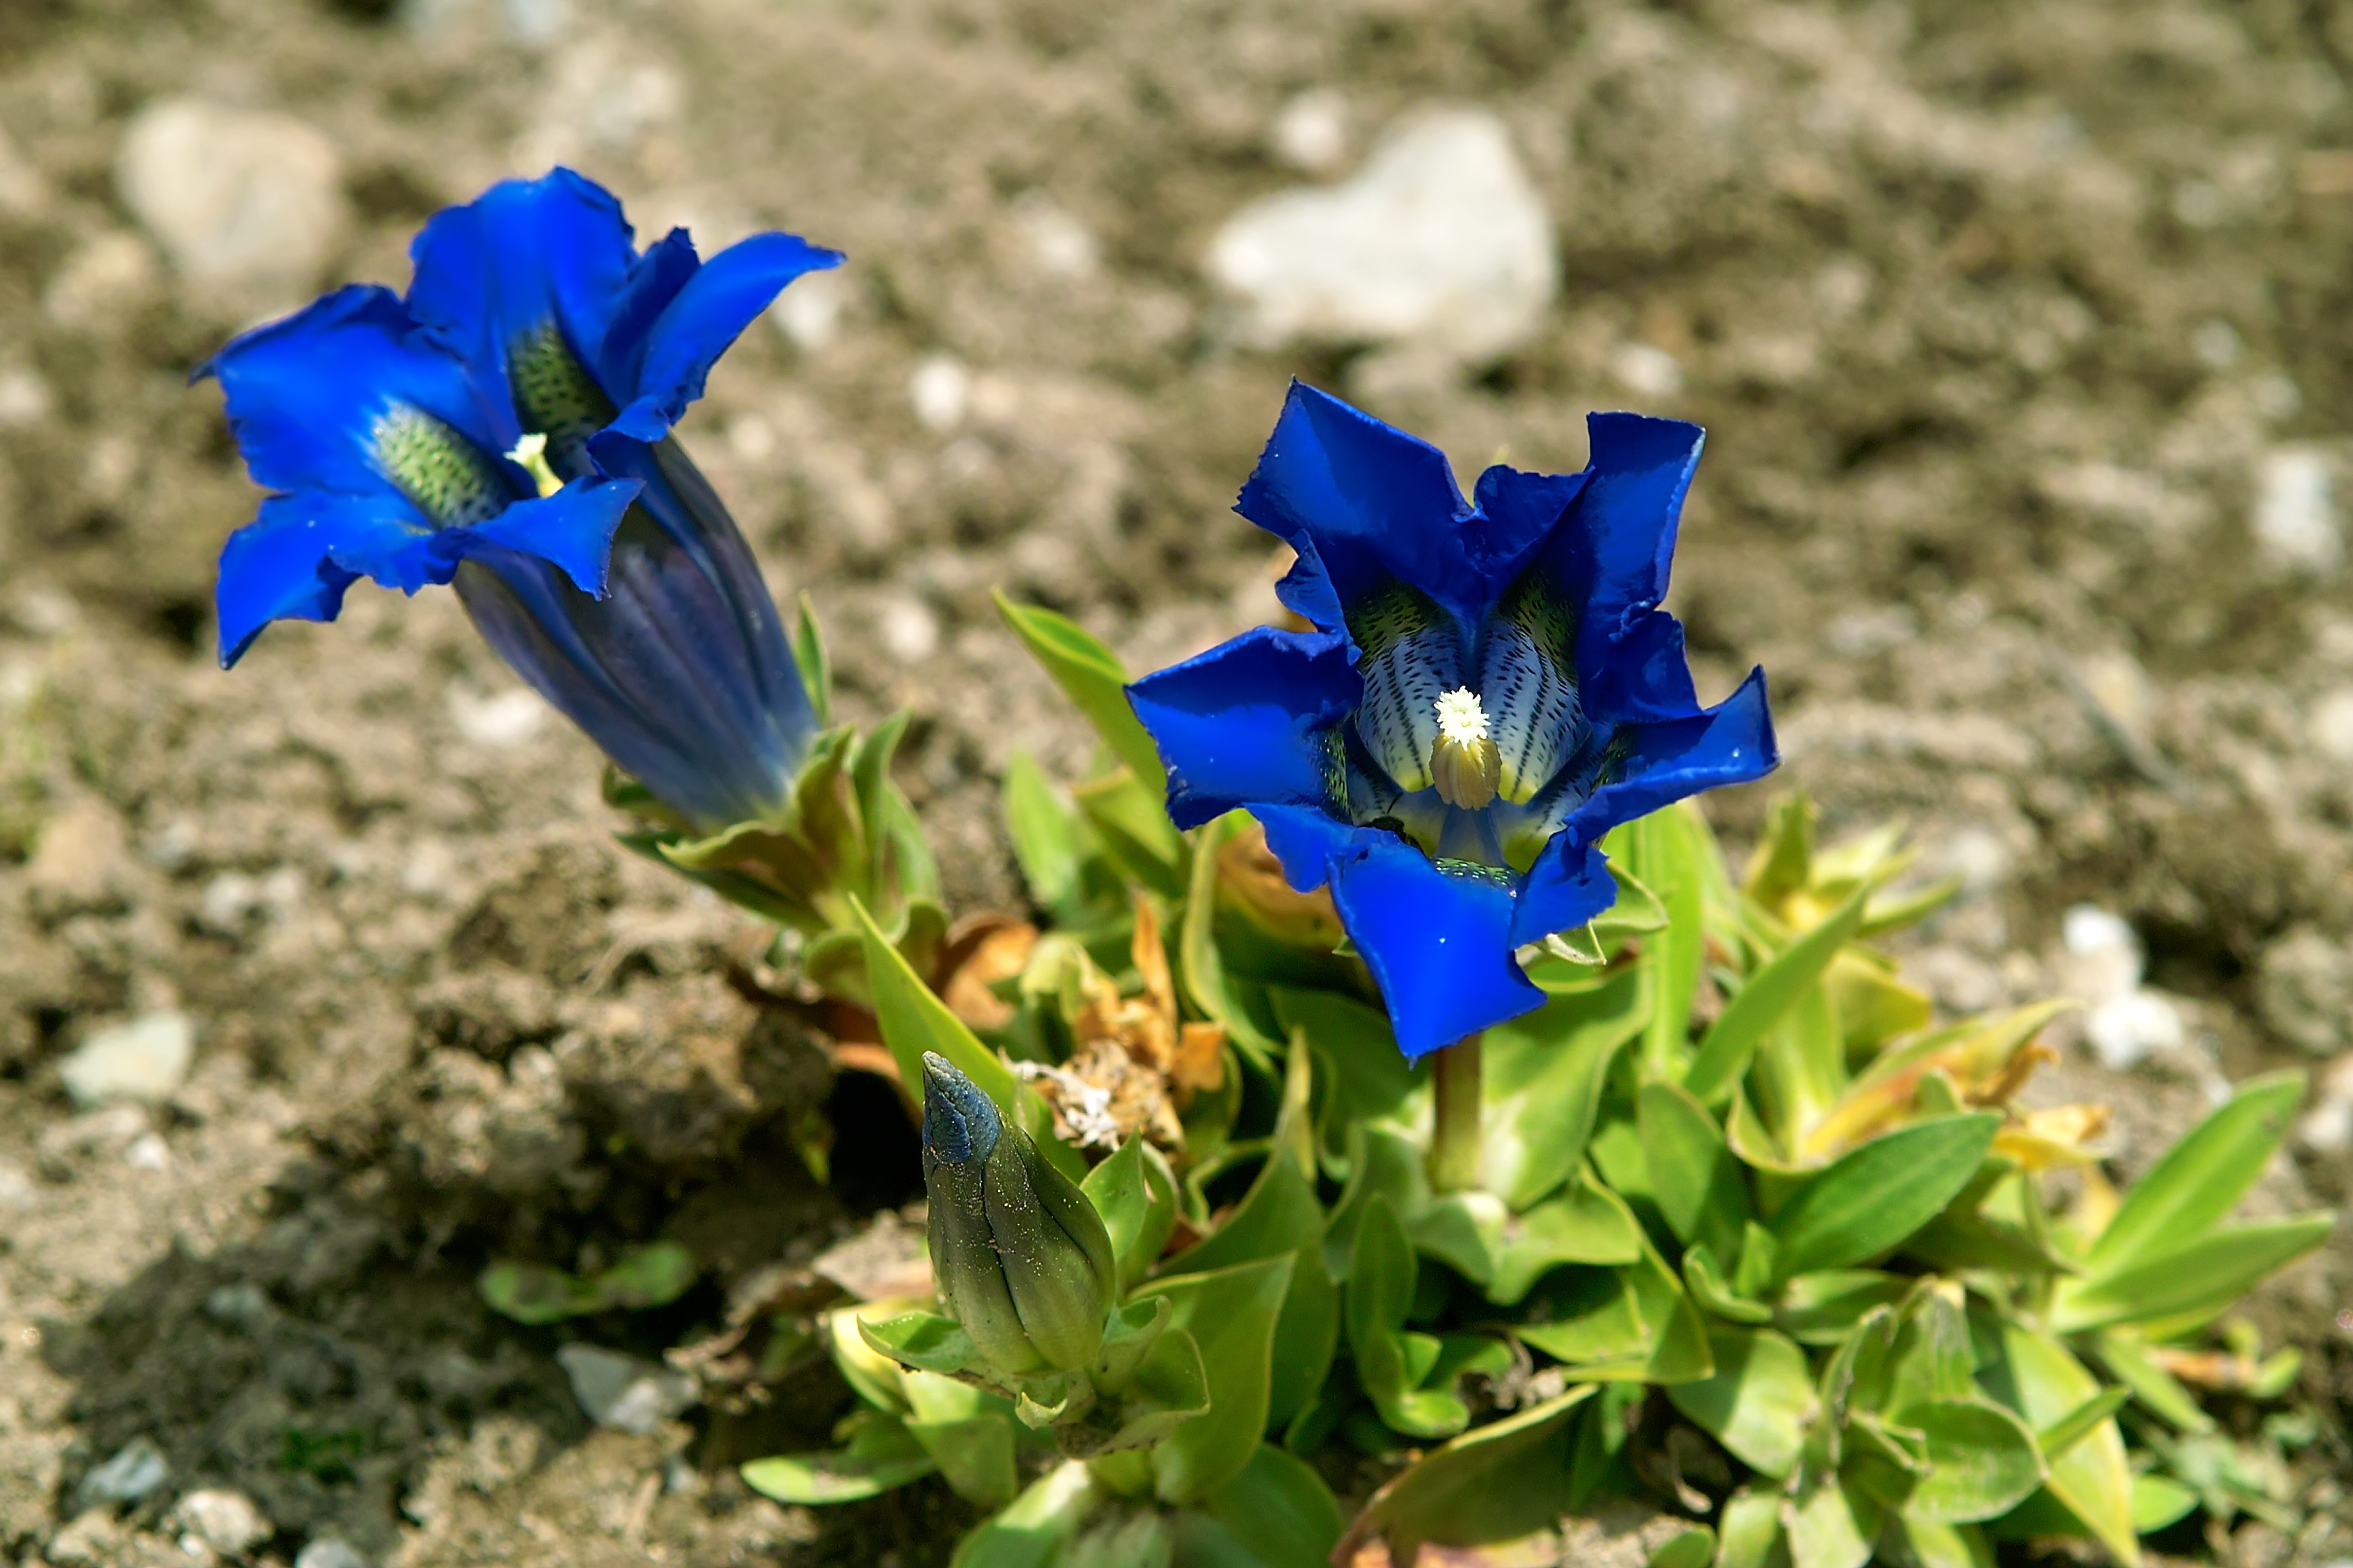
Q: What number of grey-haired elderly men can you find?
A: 0